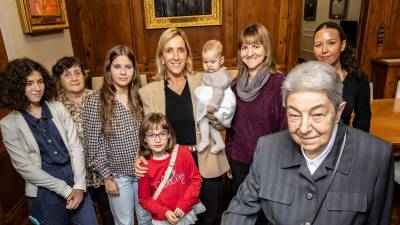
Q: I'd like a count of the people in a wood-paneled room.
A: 9